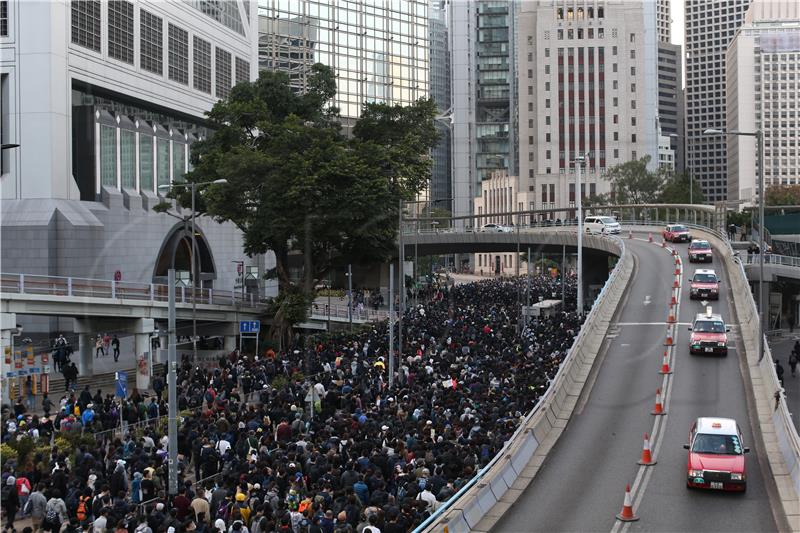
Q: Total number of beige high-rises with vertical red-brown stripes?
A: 1